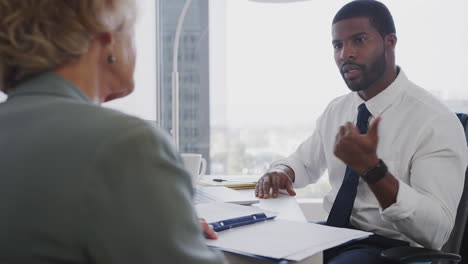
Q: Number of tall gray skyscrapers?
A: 1